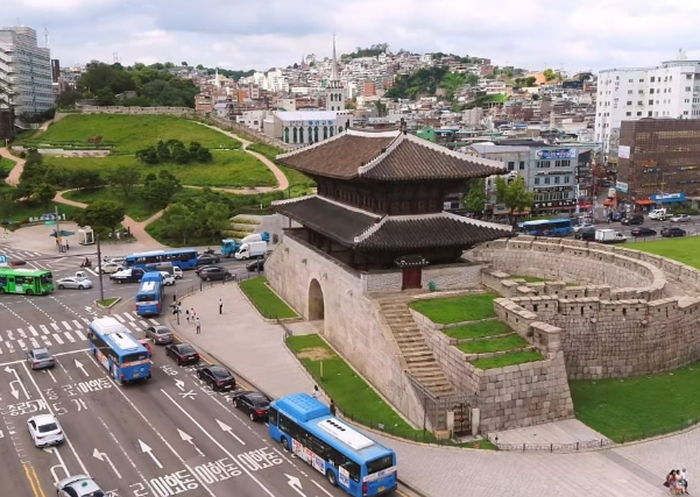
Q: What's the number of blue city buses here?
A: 5